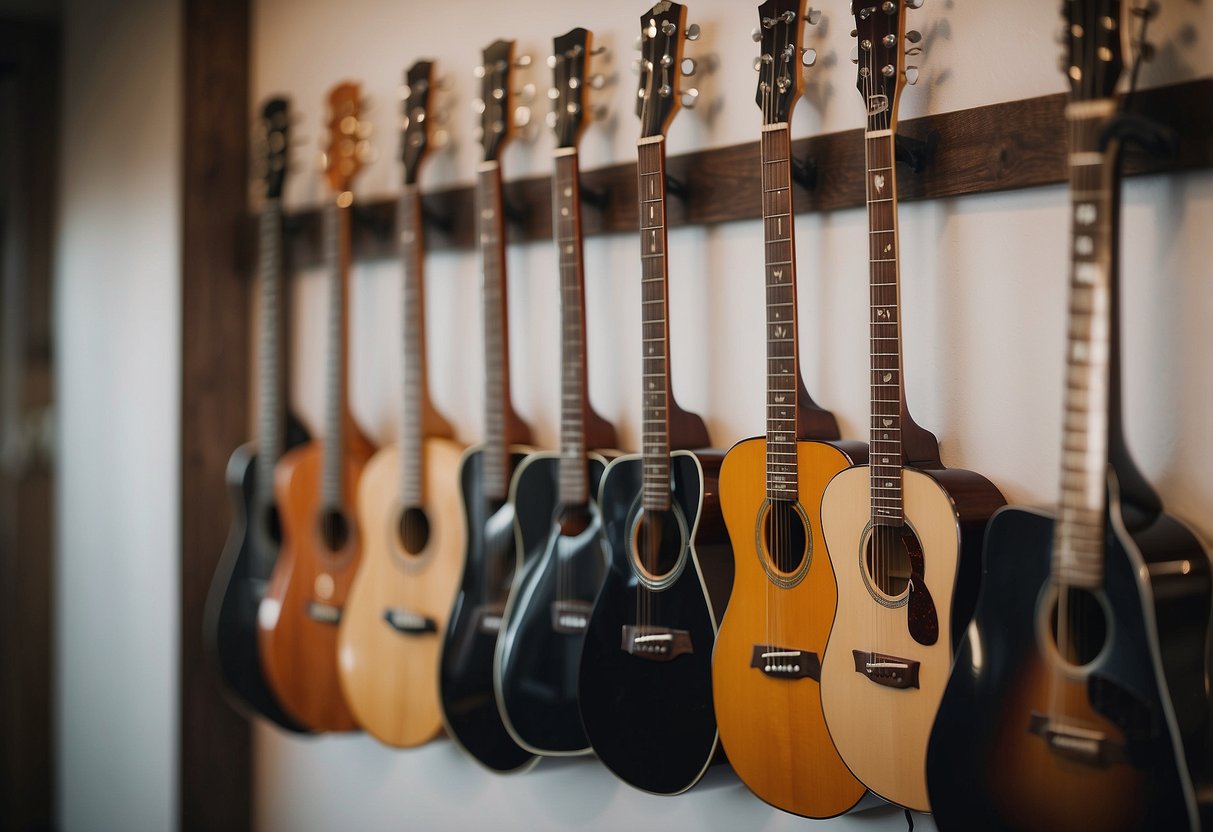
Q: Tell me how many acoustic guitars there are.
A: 9